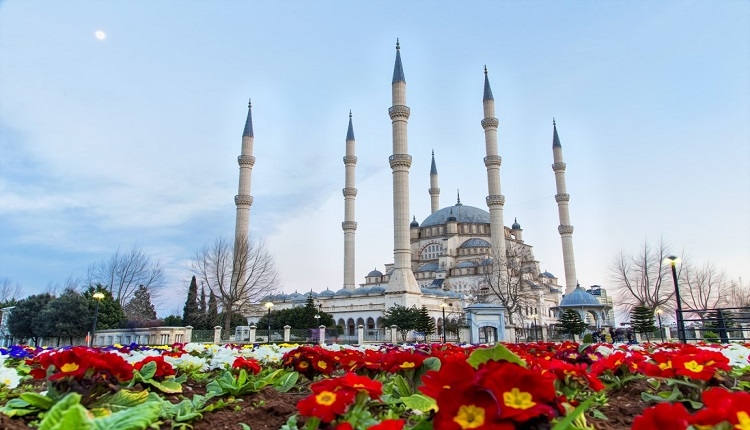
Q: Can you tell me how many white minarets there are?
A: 6